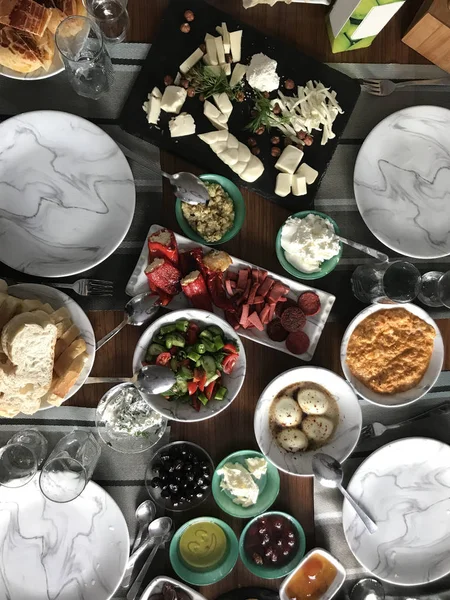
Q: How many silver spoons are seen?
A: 8